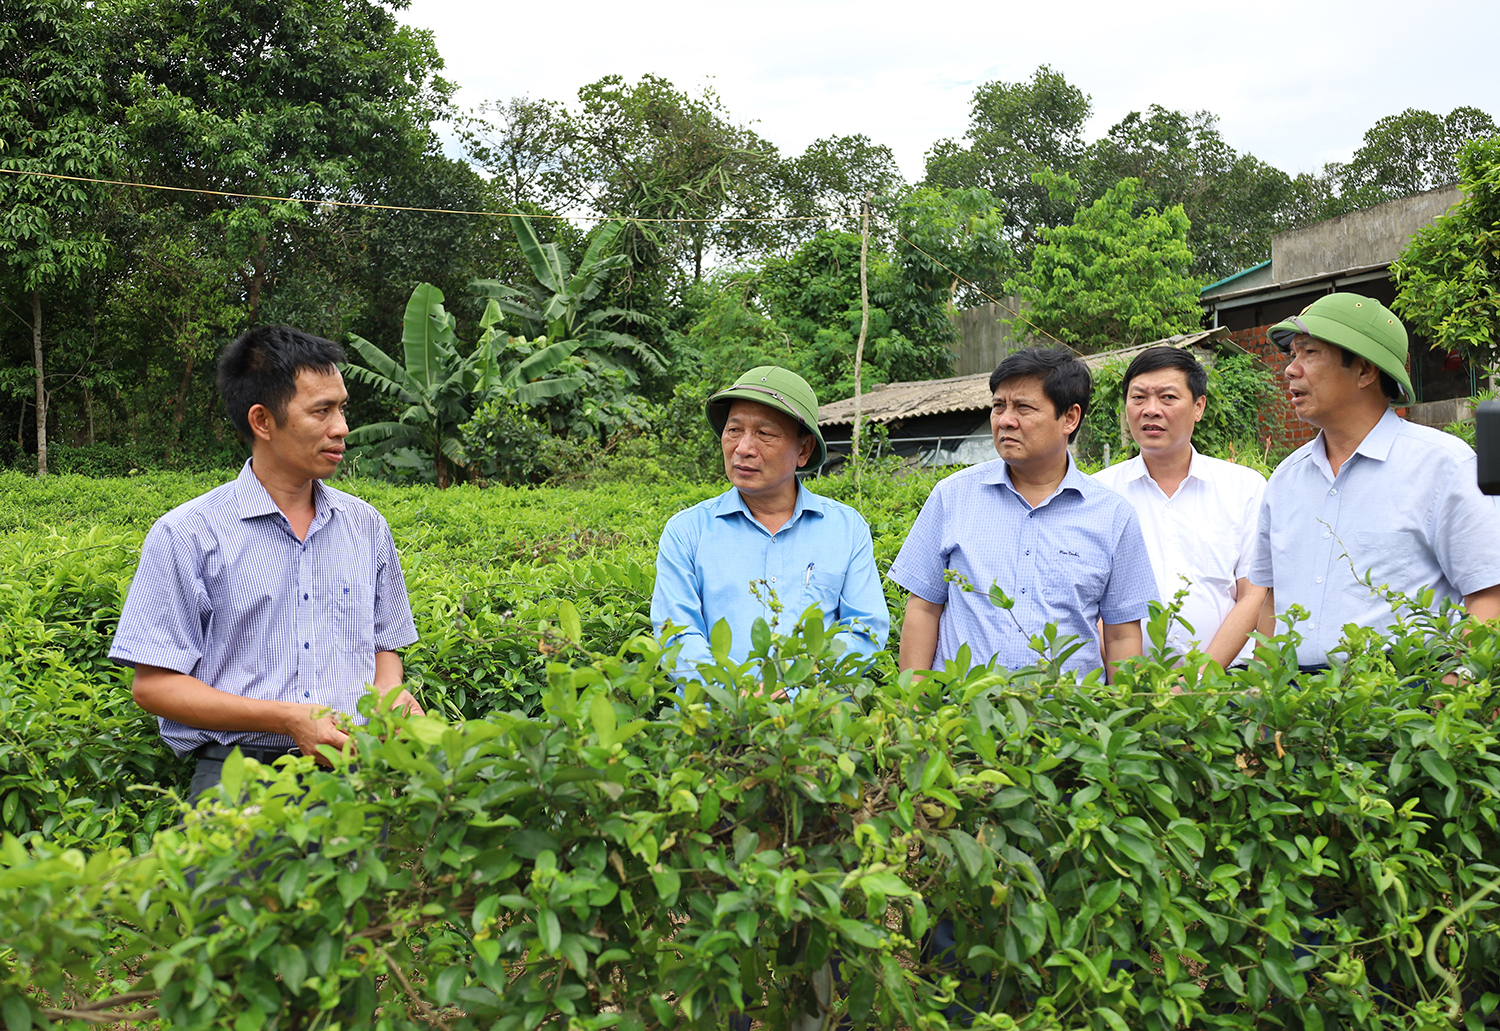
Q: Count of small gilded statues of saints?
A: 0